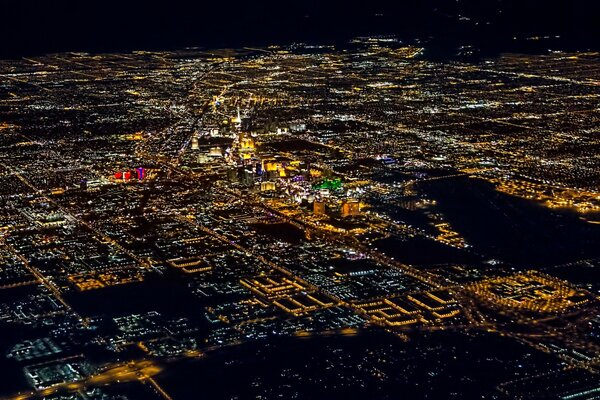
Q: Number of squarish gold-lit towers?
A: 2